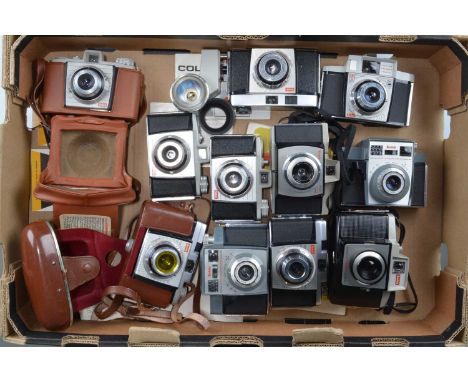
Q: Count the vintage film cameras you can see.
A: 11